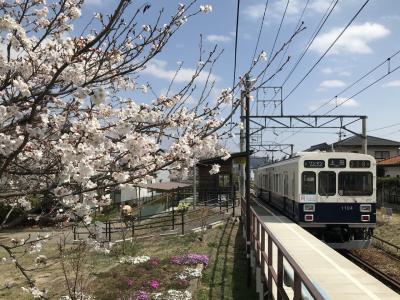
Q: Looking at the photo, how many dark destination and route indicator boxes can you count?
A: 3